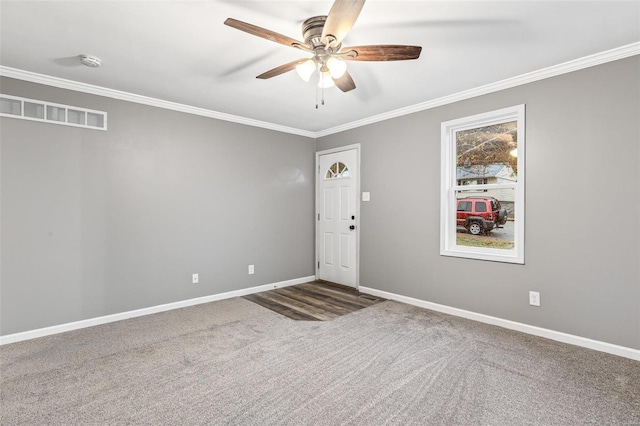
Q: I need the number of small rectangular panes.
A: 5